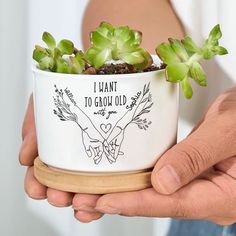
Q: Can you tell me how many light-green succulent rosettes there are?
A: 3